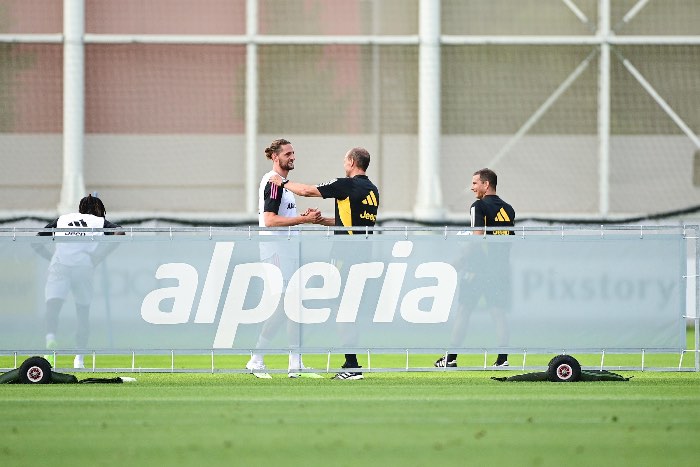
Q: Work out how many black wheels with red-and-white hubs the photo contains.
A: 2